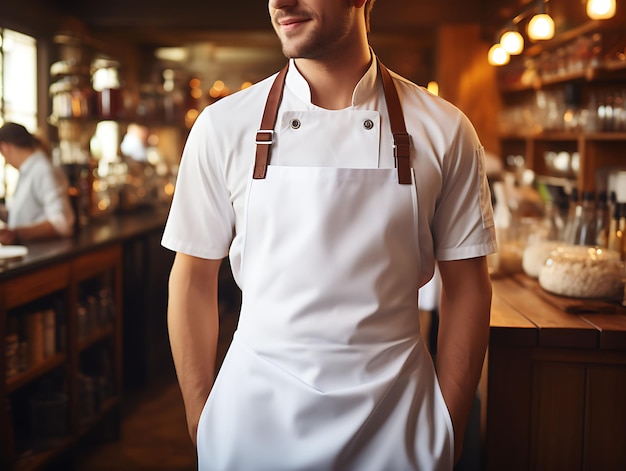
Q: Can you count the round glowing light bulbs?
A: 4